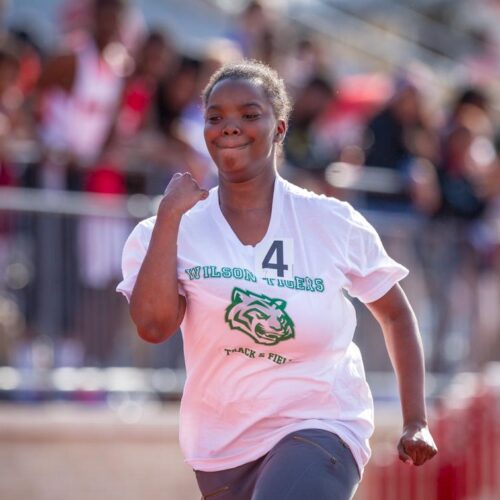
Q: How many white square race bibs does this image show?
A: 1